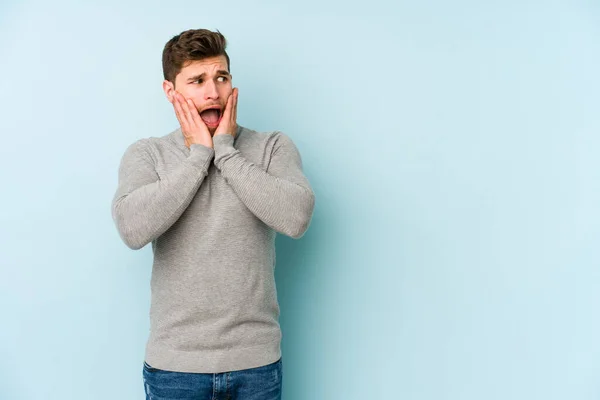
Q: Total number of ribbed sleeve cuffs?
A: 2